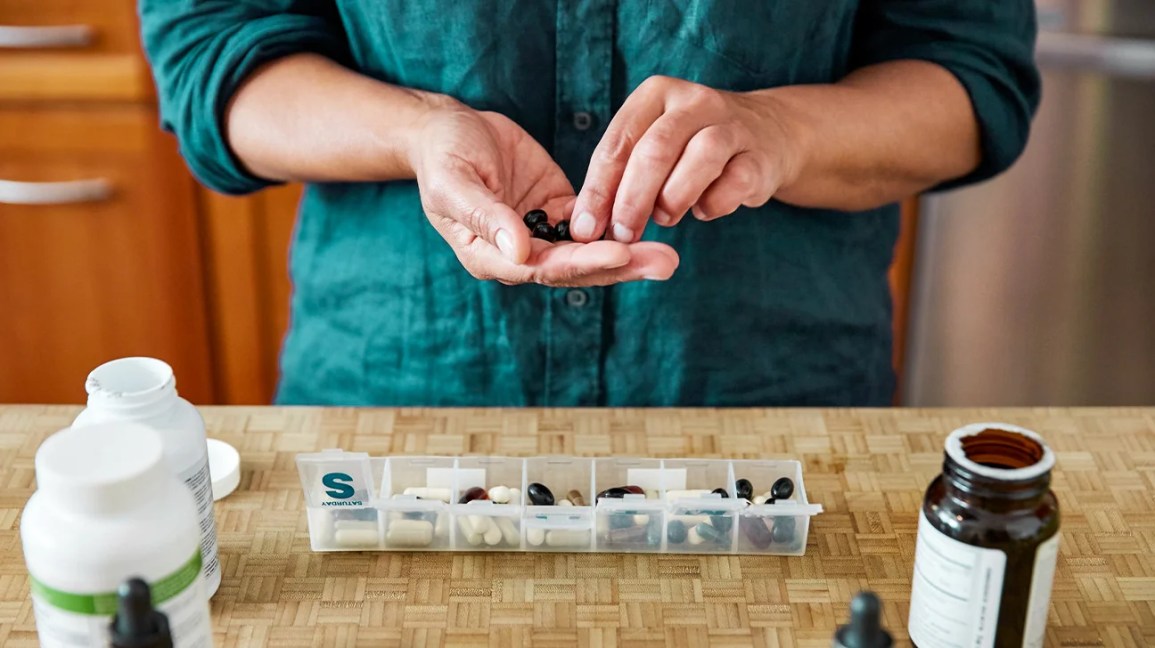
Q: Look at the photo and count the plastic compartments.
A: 7